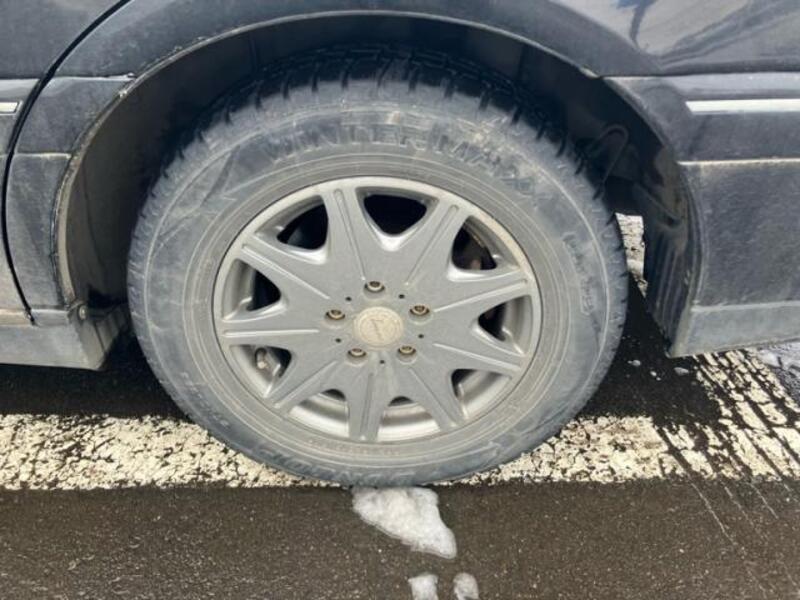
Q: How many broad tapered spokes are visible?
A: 9